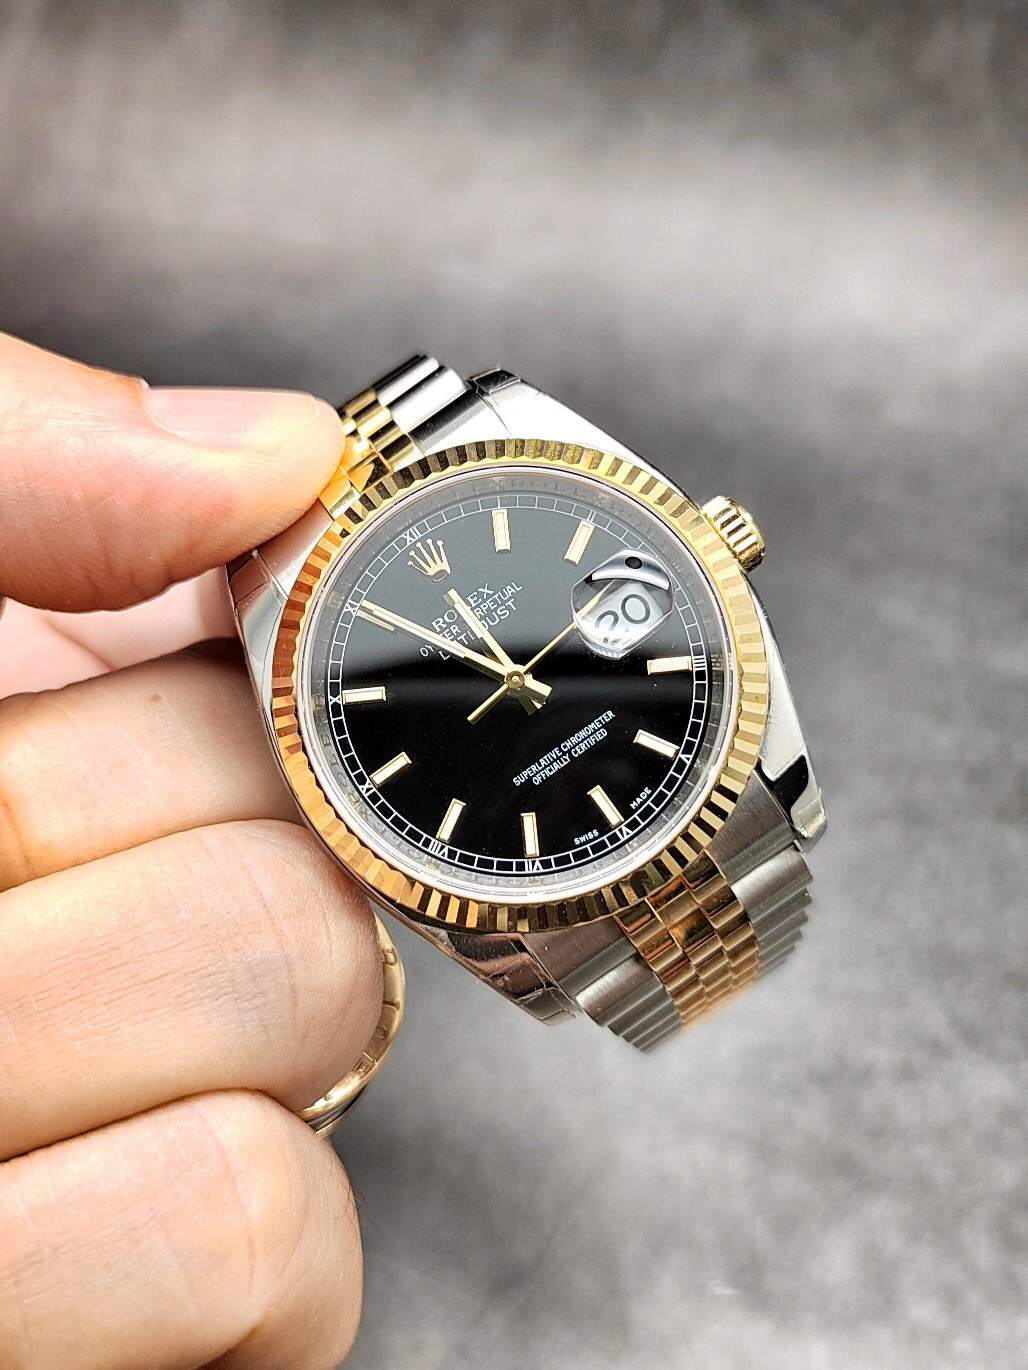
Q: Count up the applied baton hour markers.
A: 10